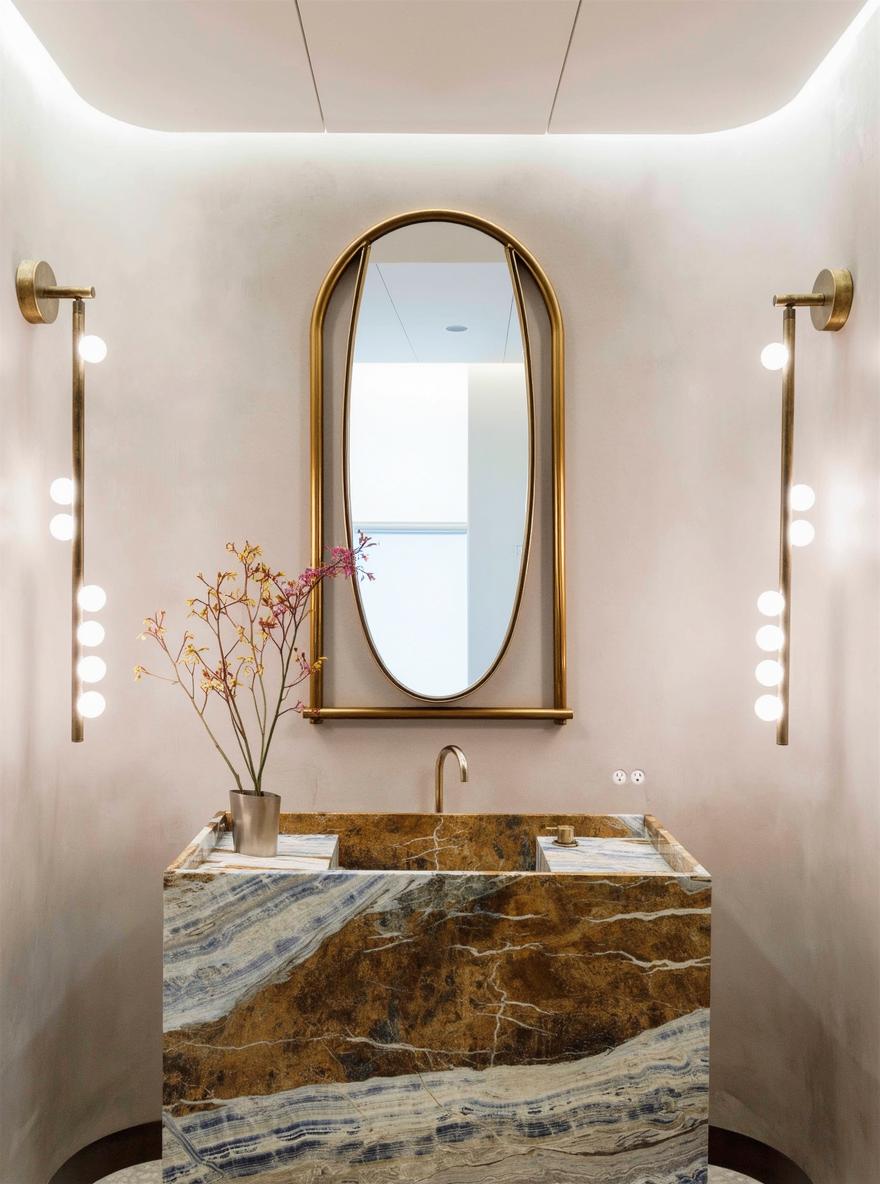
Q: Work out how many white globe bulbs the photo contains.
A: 14